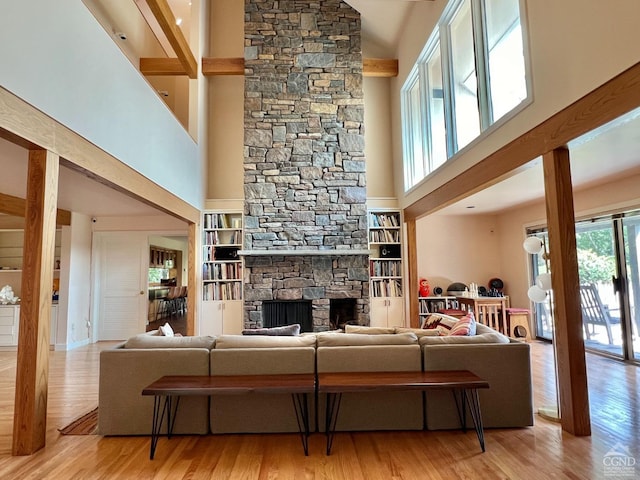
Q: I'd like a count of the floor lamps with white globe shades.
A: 1